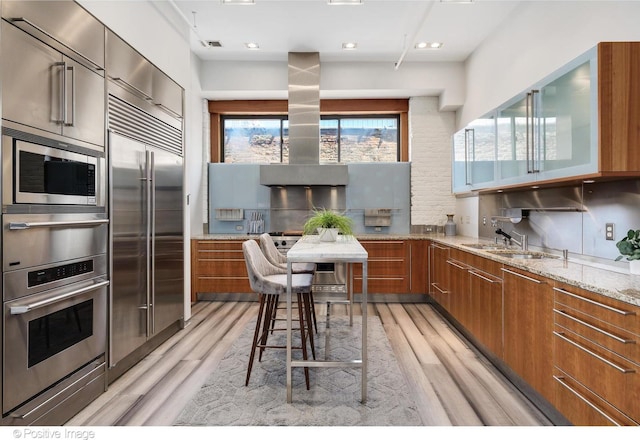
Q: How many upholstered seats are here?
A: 2